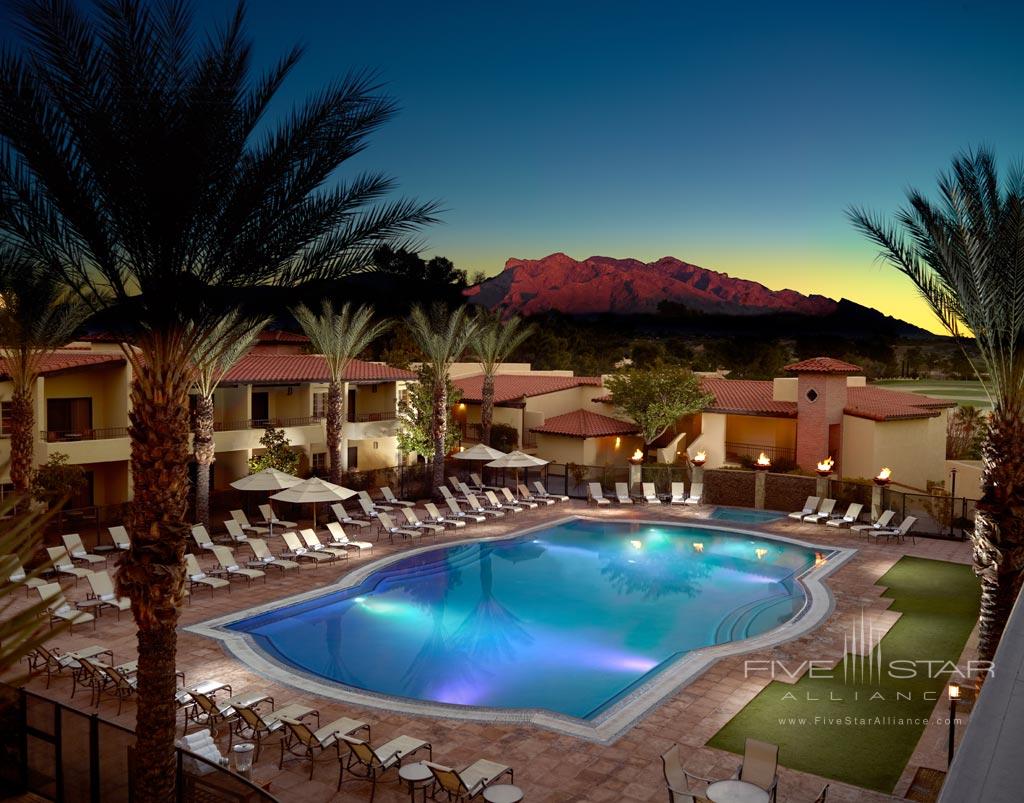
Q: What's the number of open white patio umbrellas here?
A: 4